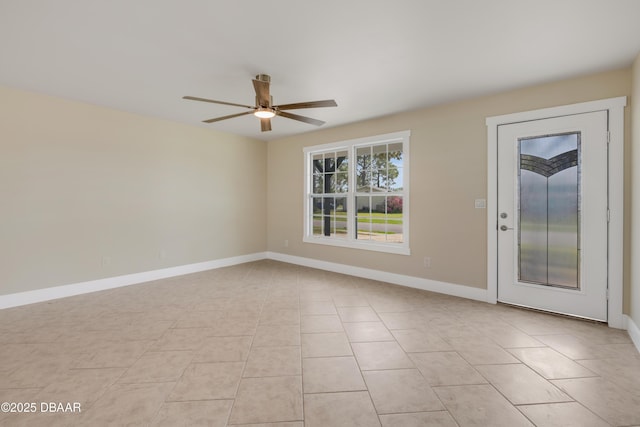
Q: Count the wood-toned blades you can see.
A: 6